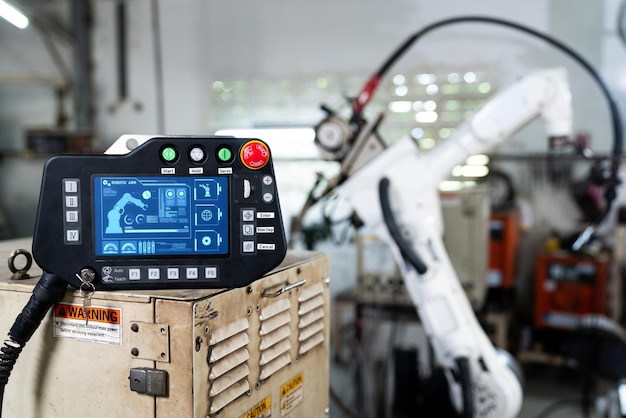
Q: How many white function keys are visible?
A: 5